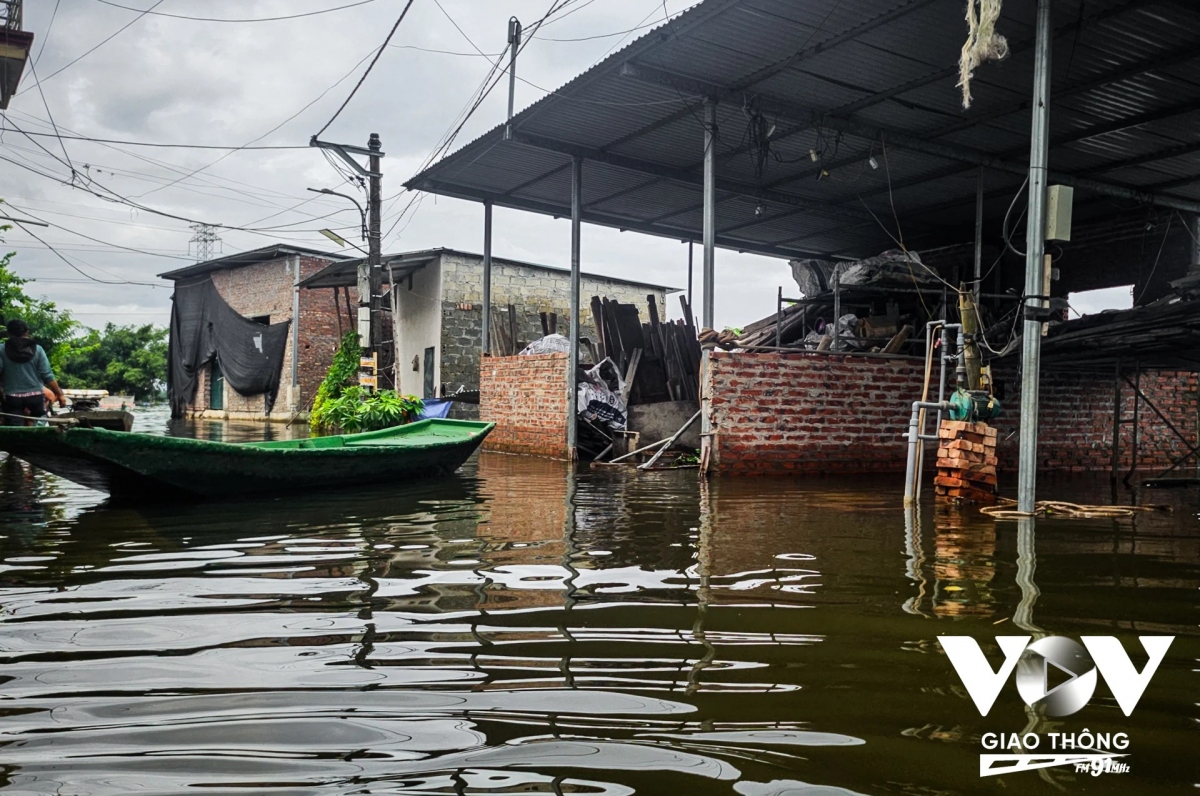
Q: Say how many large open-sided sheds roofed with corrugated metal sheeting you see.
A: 1